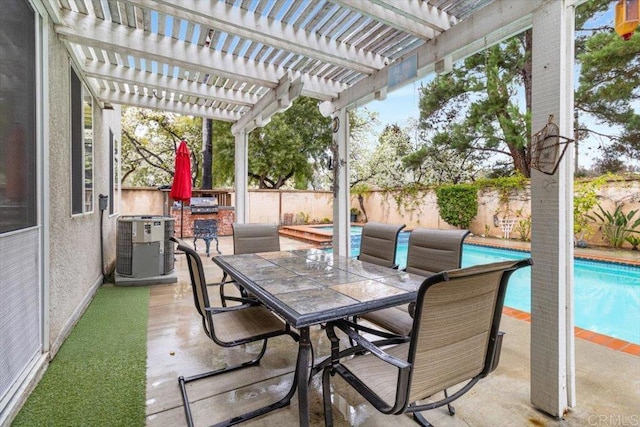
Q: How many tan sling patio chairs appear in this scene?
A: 5